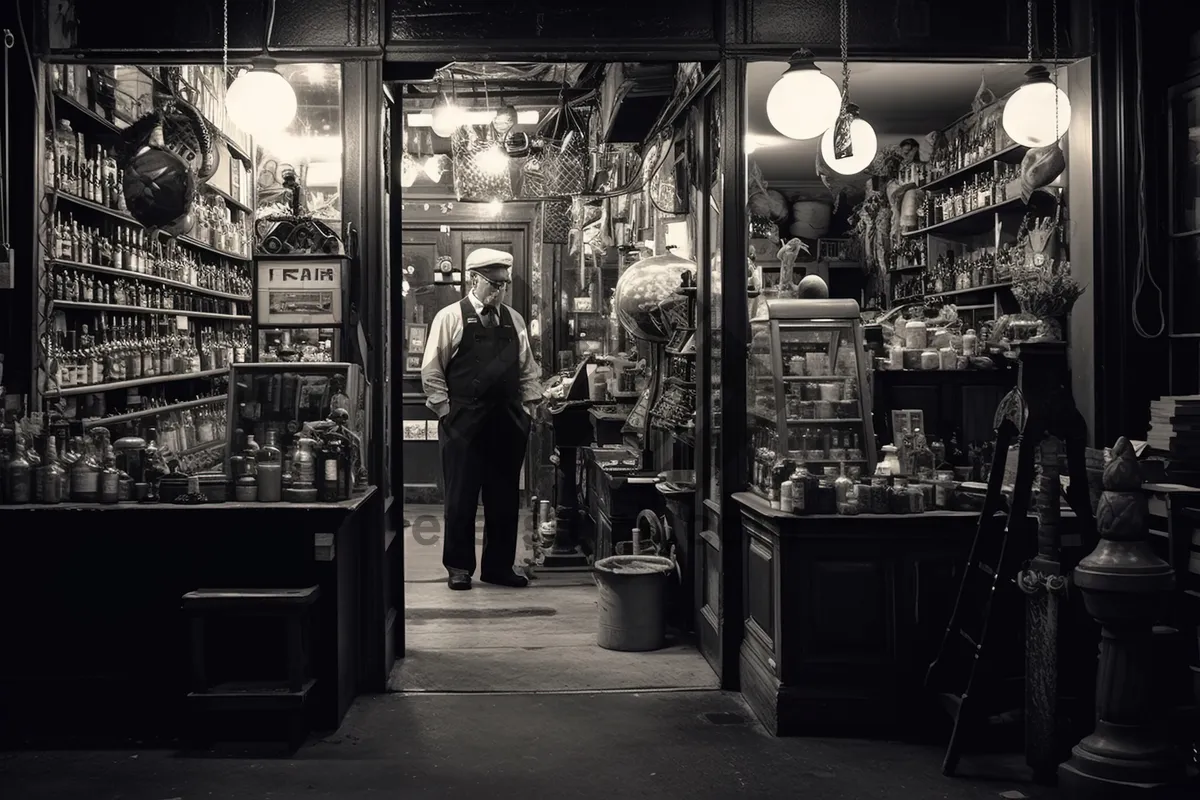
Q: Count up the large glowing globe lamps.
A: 4